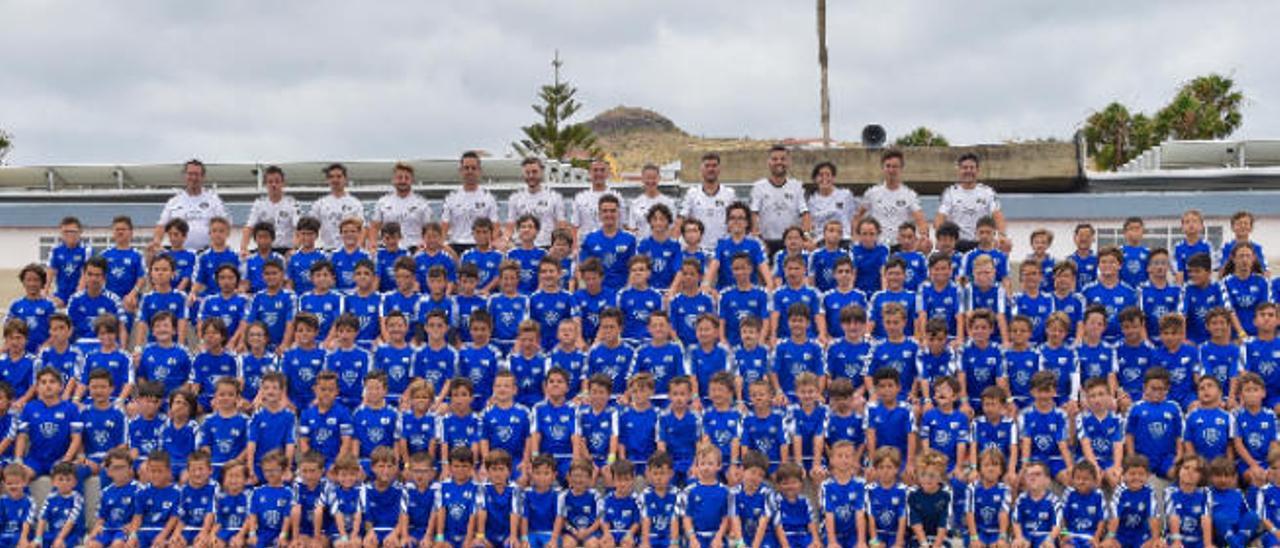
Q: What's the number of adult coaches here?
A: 13